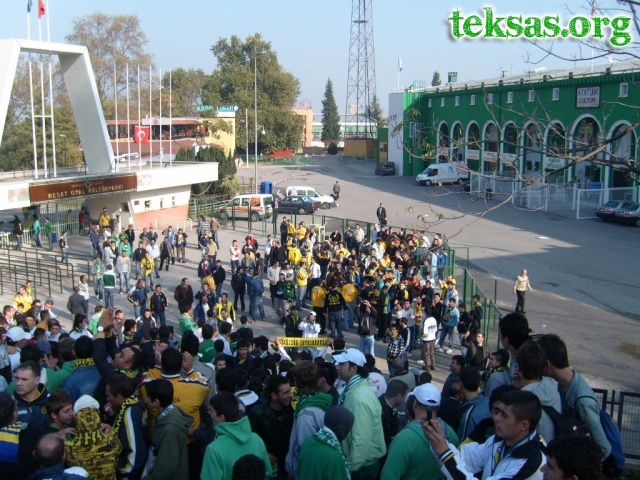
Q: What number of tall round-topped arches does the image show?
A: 9